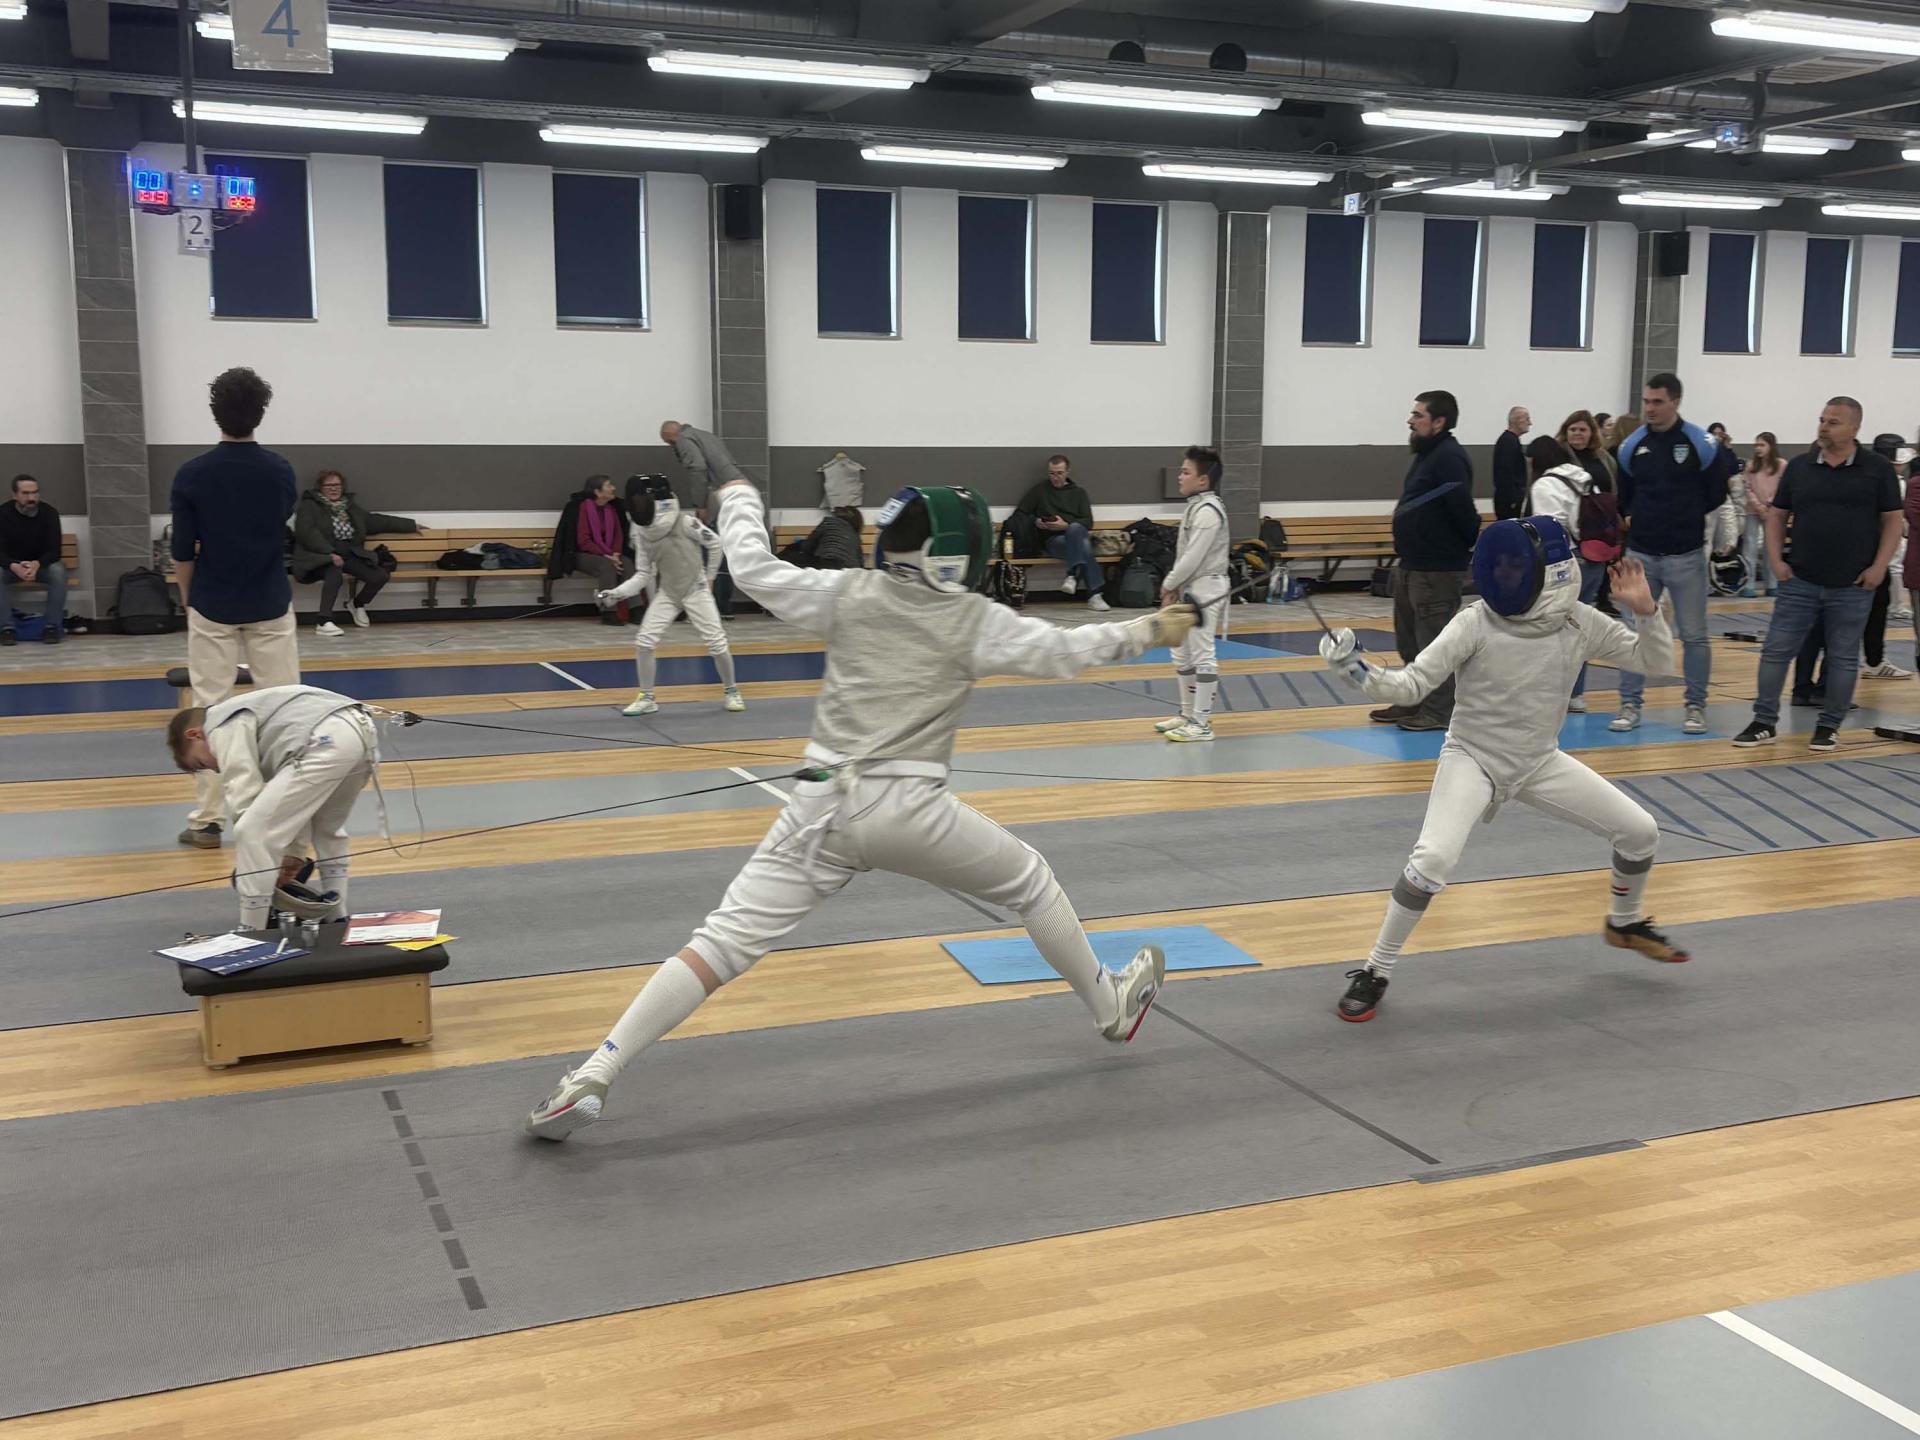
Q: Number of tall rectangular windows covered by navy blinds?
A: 12